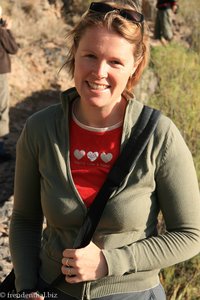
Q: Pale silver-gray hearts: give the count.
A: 3